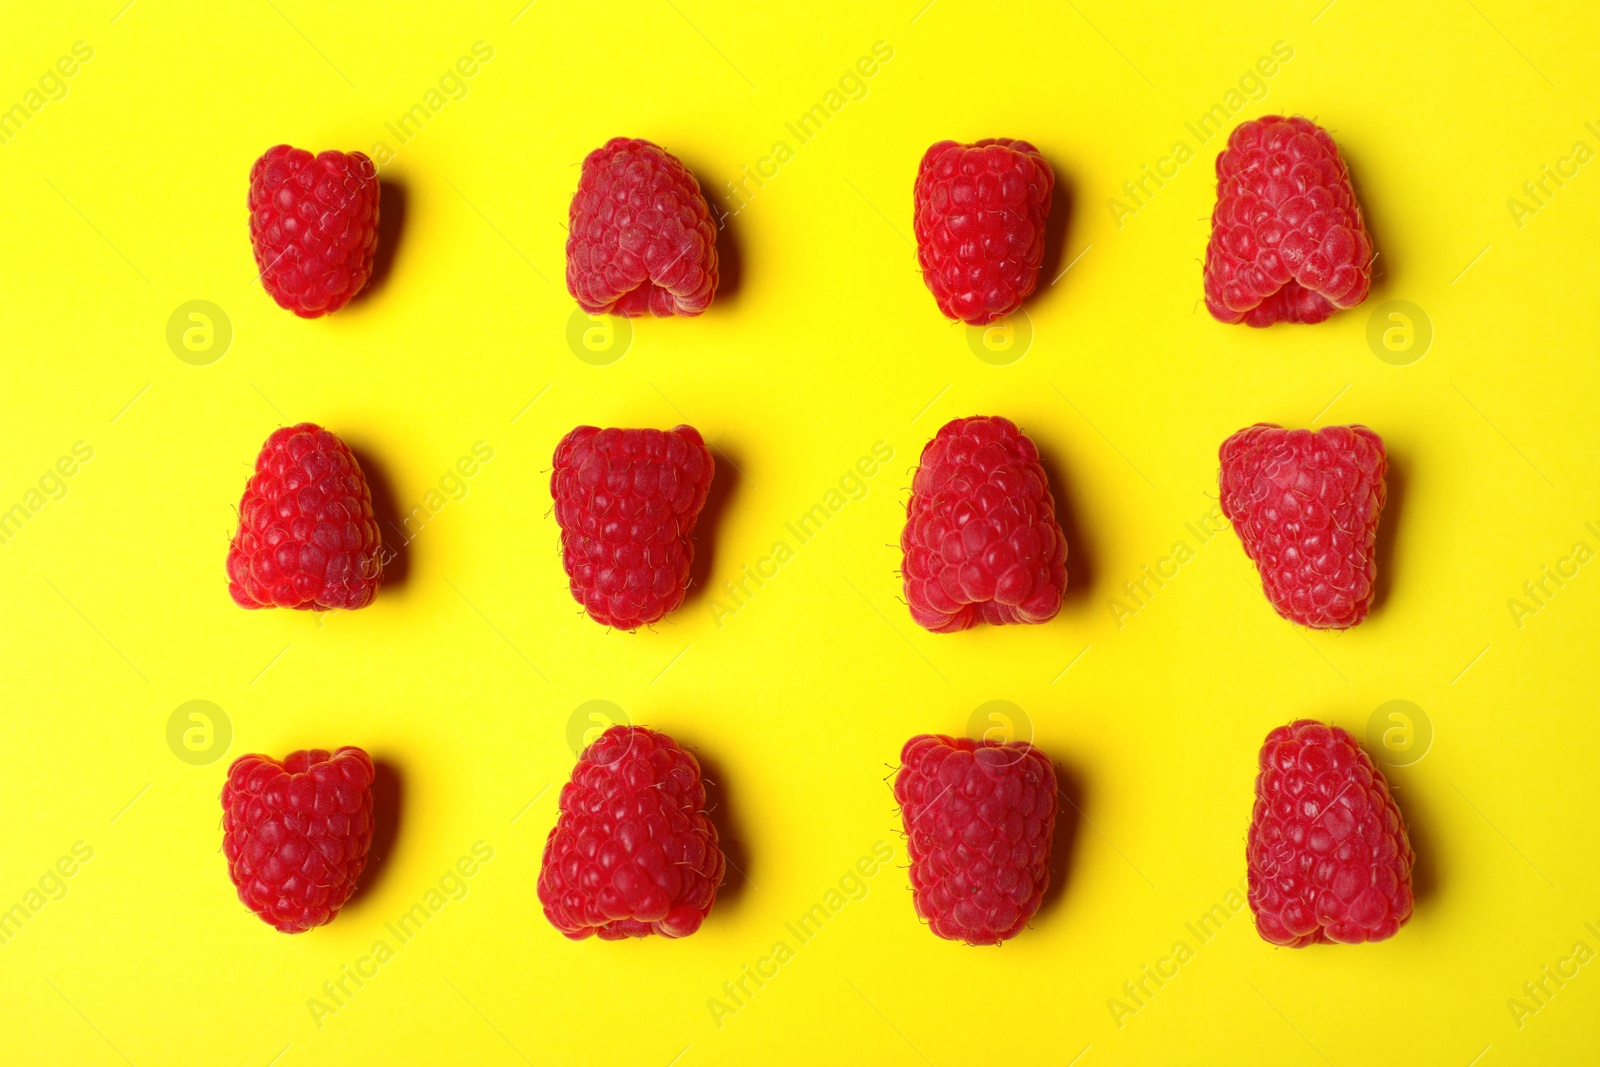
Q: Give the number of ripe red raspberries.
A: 12